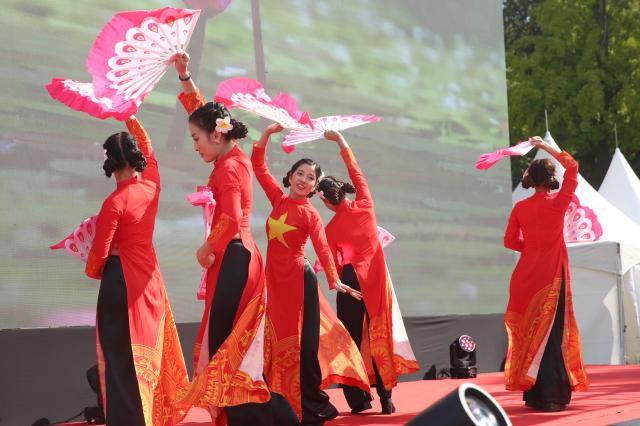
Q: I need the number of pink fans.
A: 9